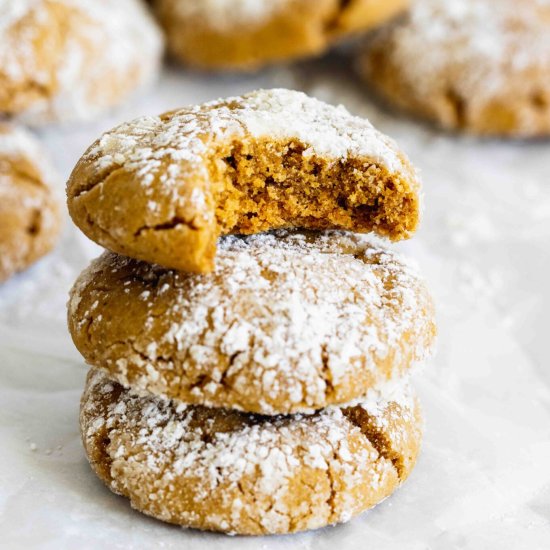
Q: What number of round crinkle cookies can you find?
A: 7